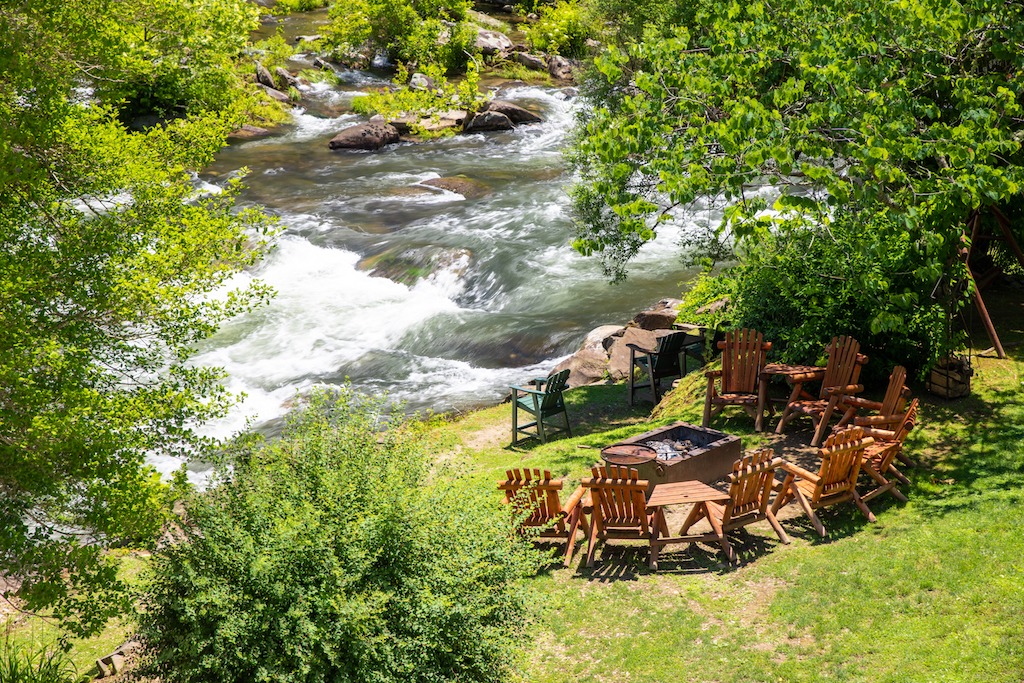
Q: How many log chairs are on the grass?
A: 8